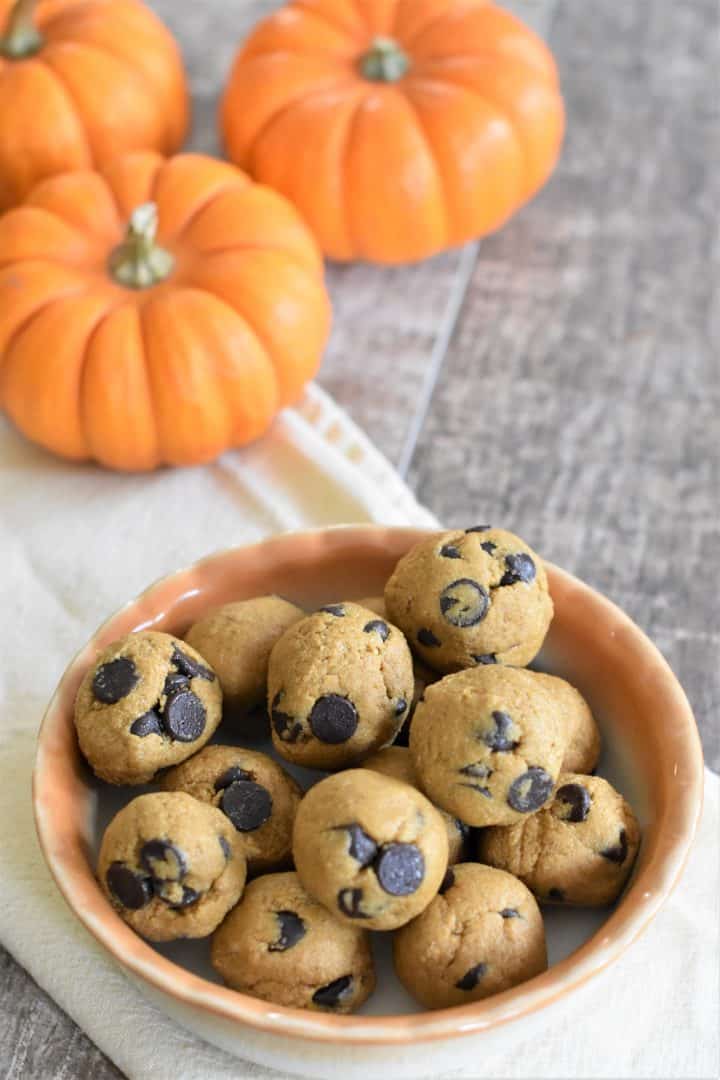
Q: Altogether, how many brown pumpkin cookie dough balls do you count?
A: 14